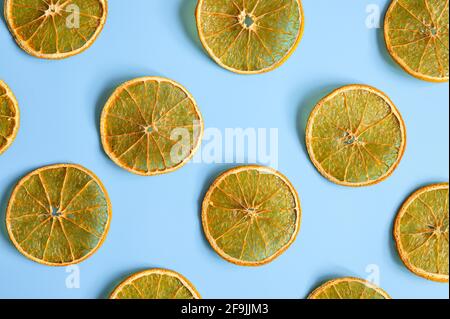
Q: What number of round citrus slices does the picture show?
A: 11